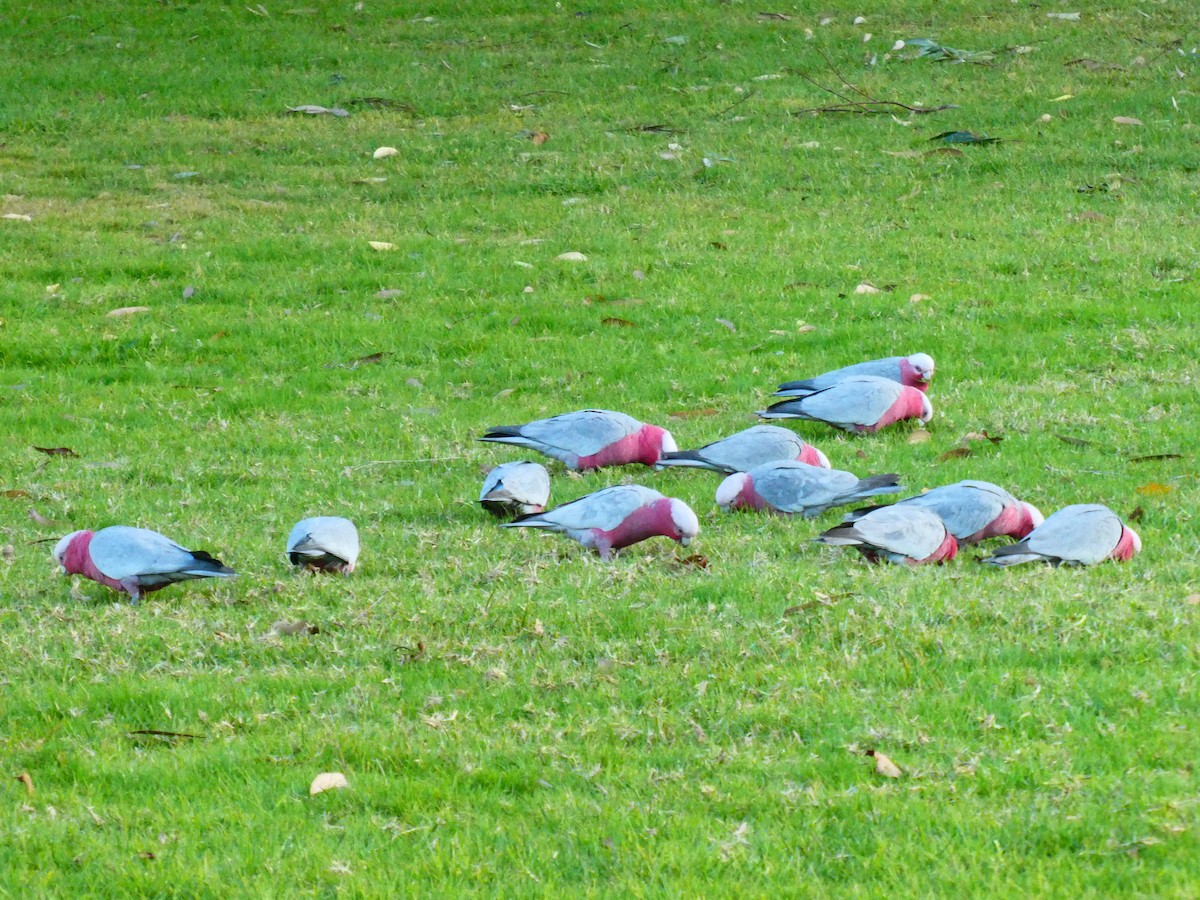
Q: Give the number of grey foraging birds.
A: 12